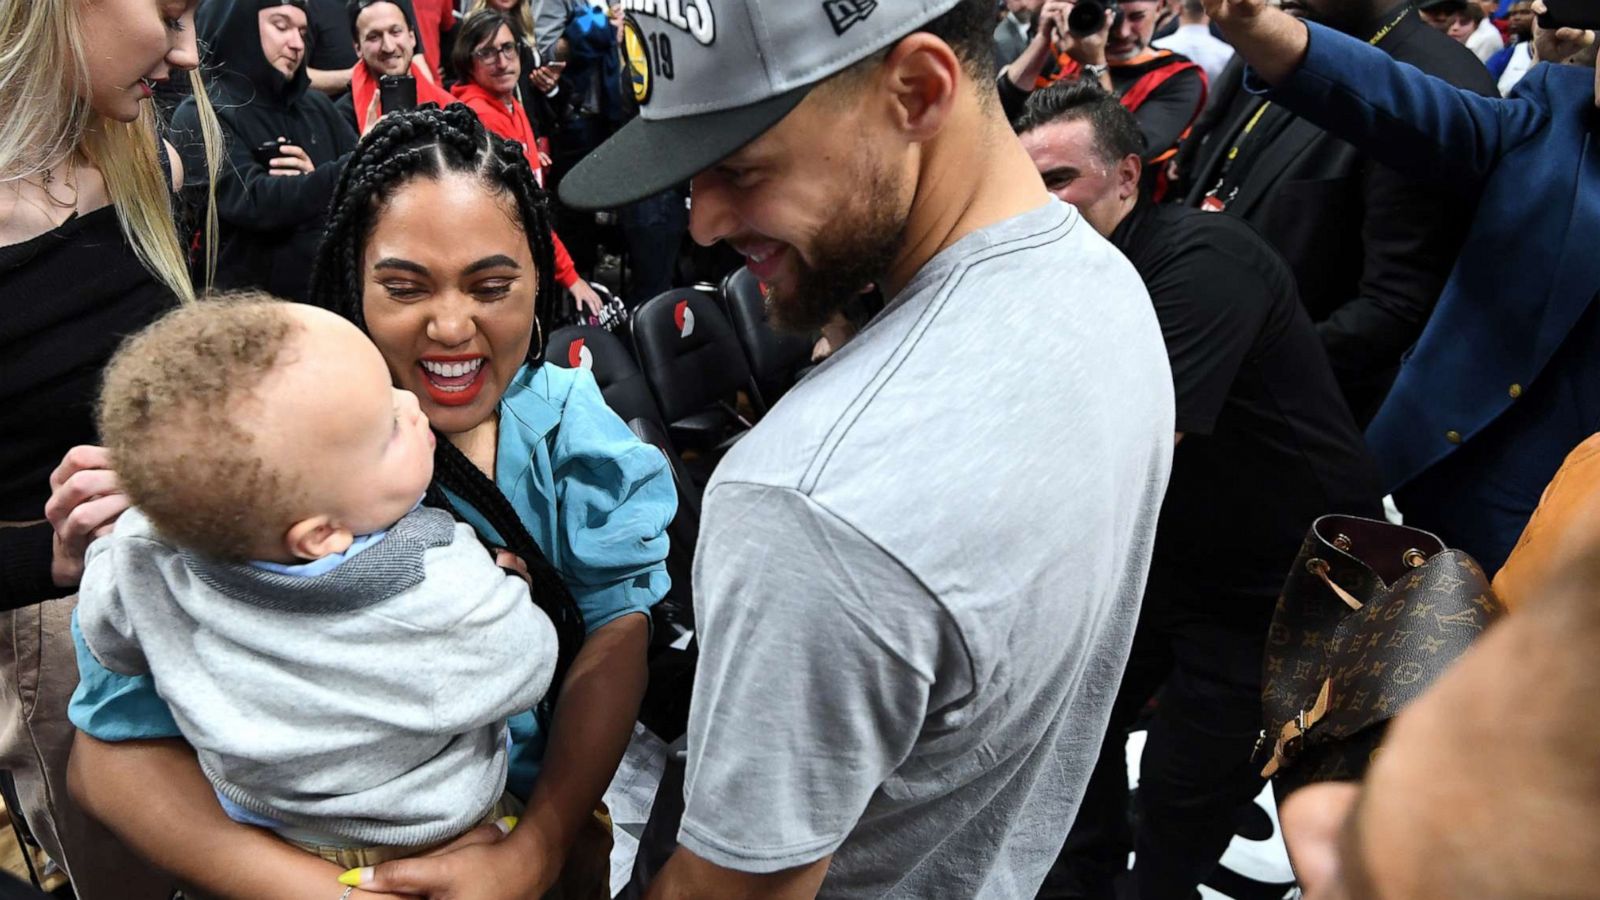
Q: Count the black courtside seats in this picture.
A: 3